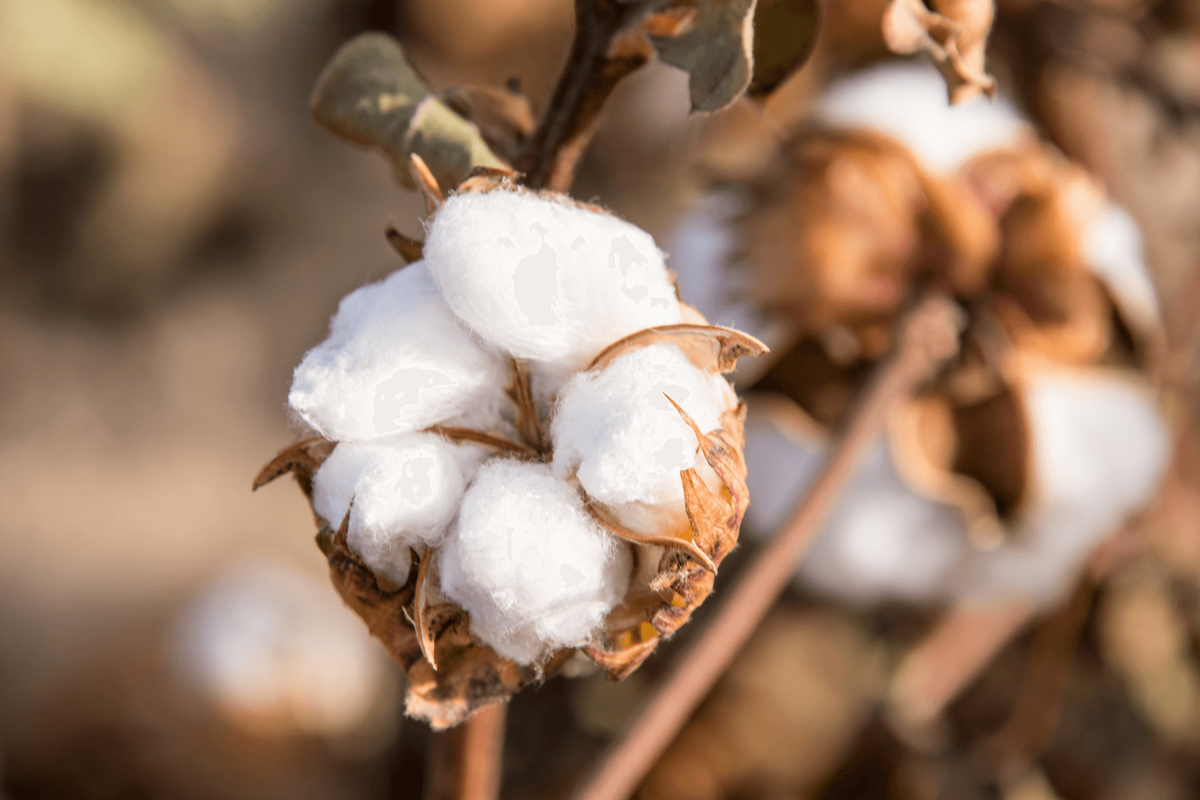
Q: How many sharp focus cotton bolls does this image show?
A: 1